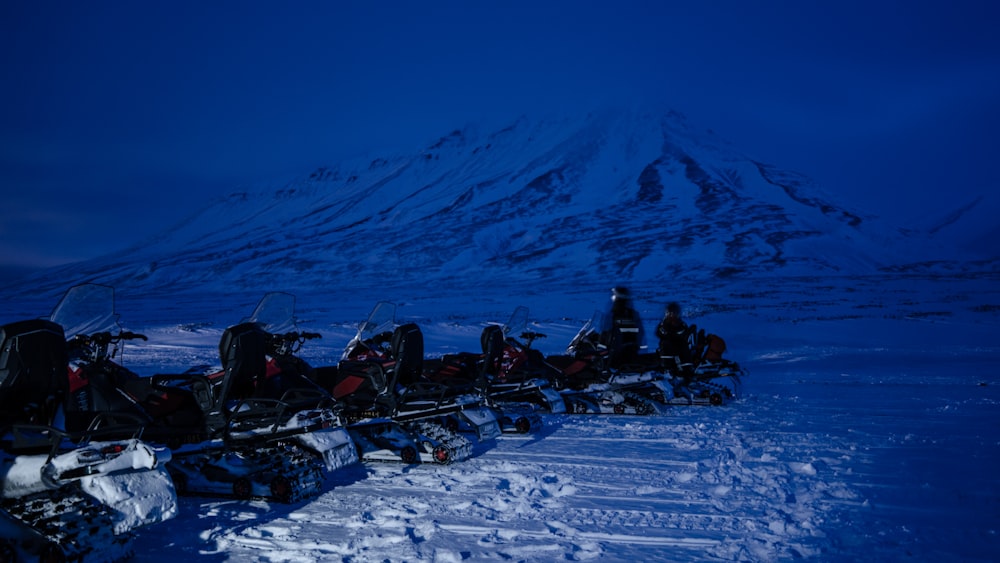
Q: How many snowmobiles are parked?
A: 6